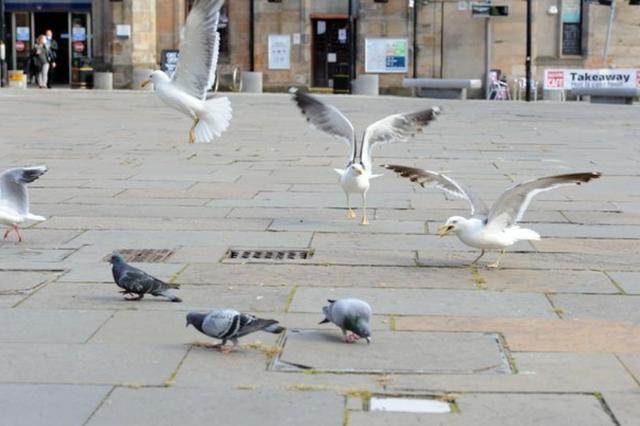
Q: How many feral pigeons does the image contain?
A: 3